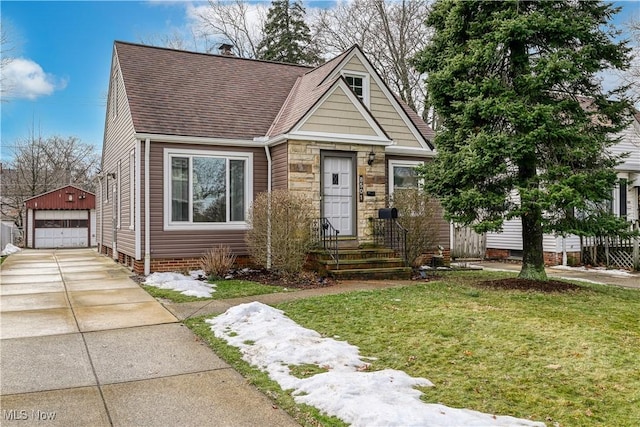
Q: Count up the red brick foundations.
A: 2